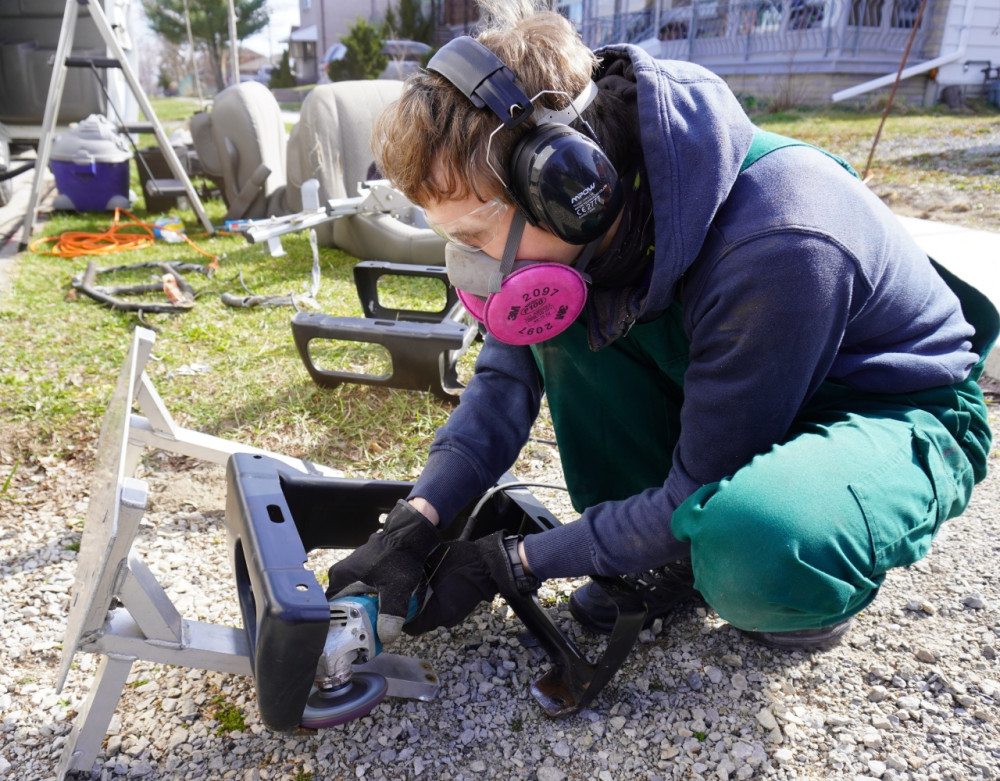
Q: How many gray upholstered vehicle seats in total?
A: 2